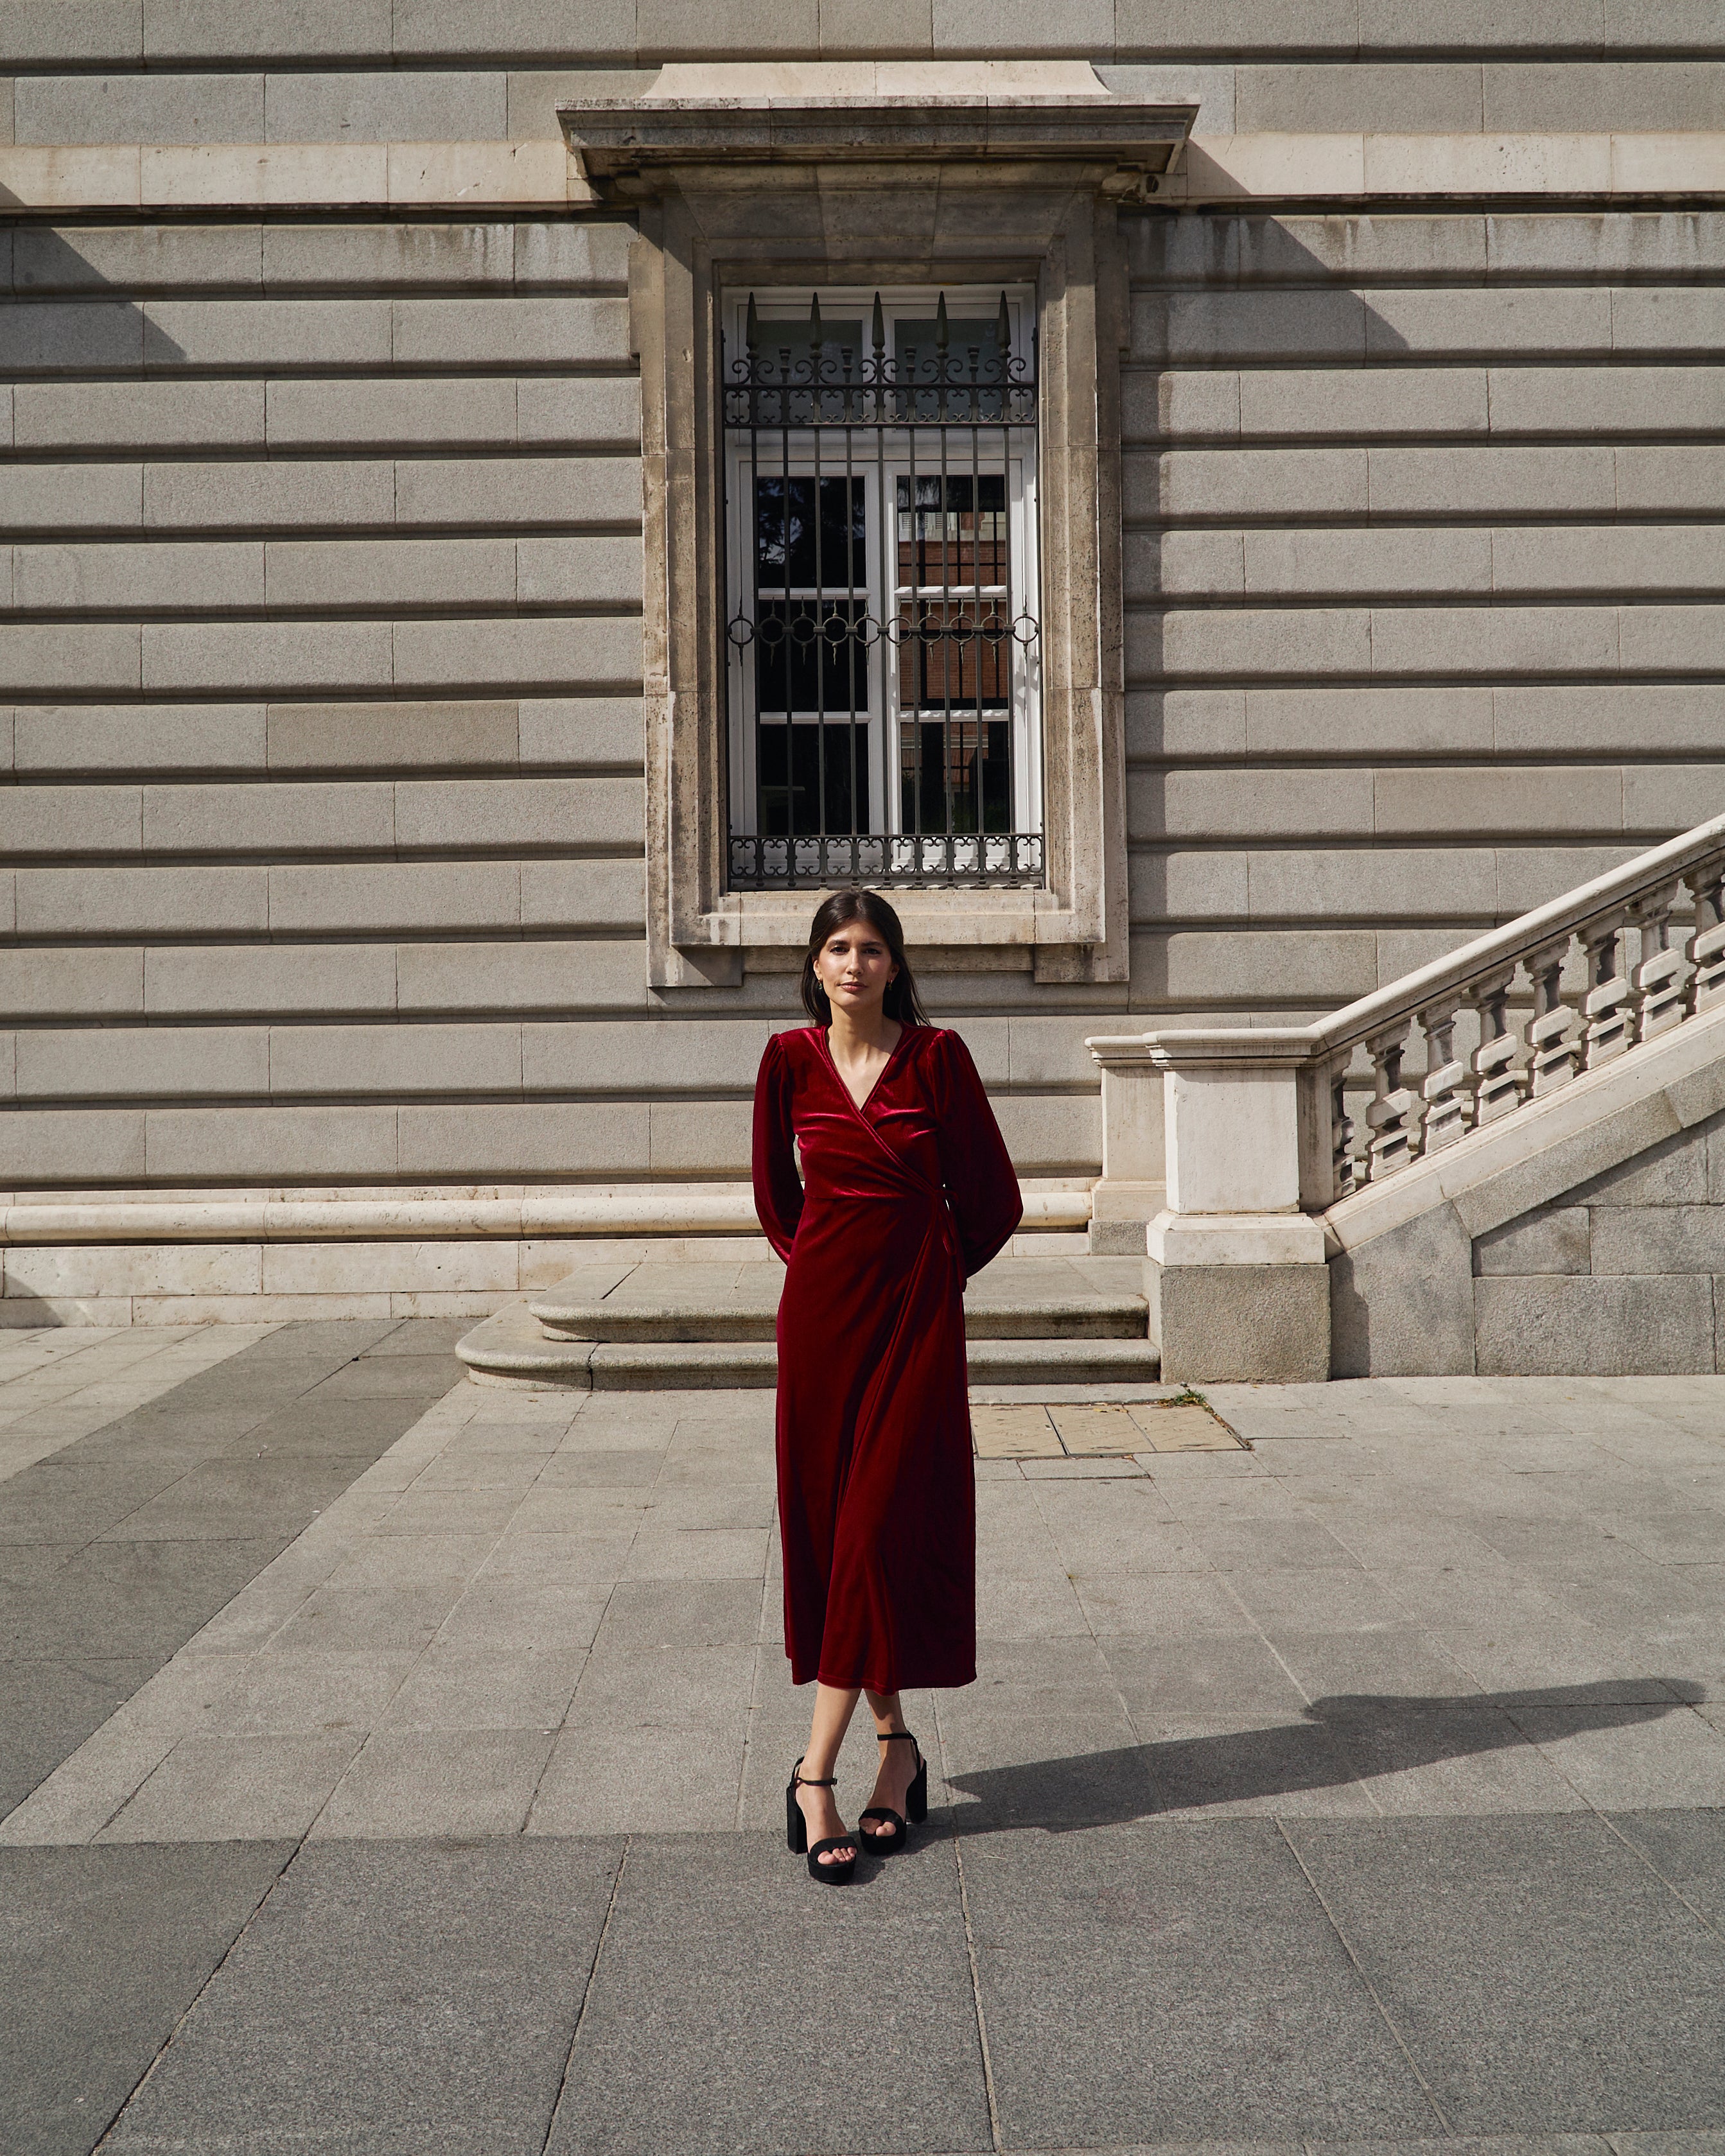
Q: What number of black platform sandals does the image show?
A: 2